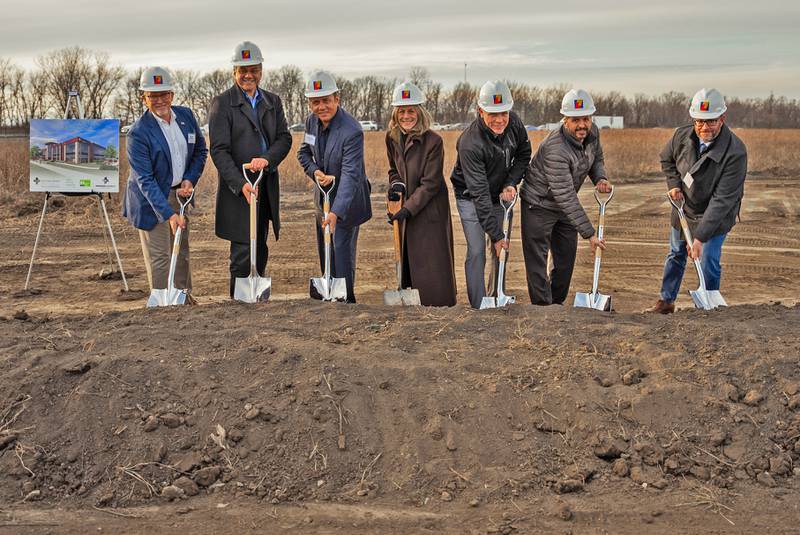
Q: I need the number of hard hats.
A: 7